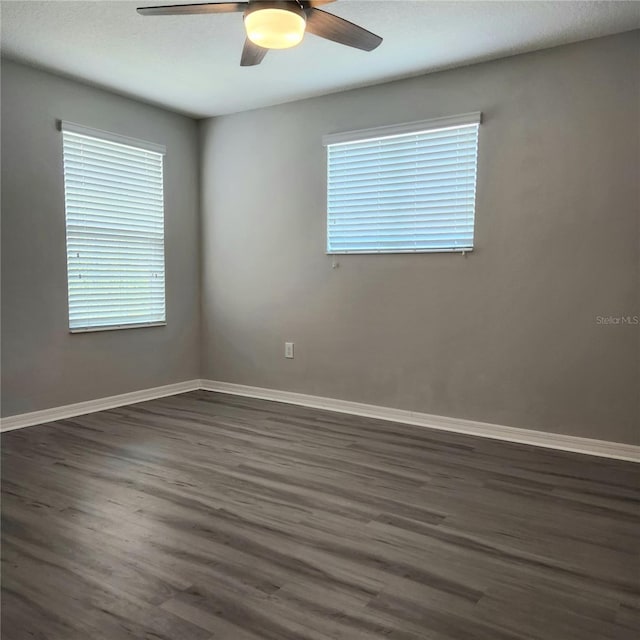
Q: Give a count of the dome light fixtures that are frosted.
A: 1